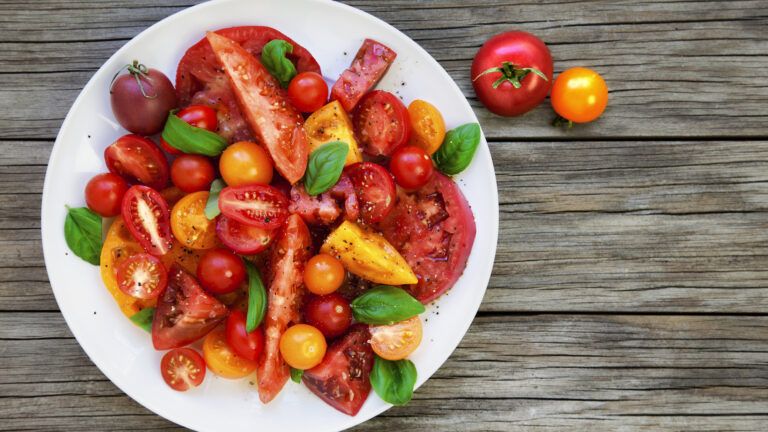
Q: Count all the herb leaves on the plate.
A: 11